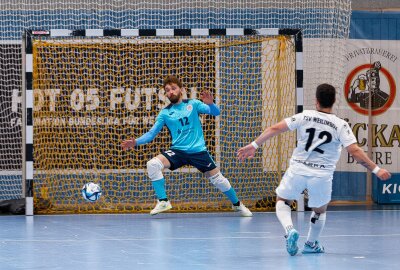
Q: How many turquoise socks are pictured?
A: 2